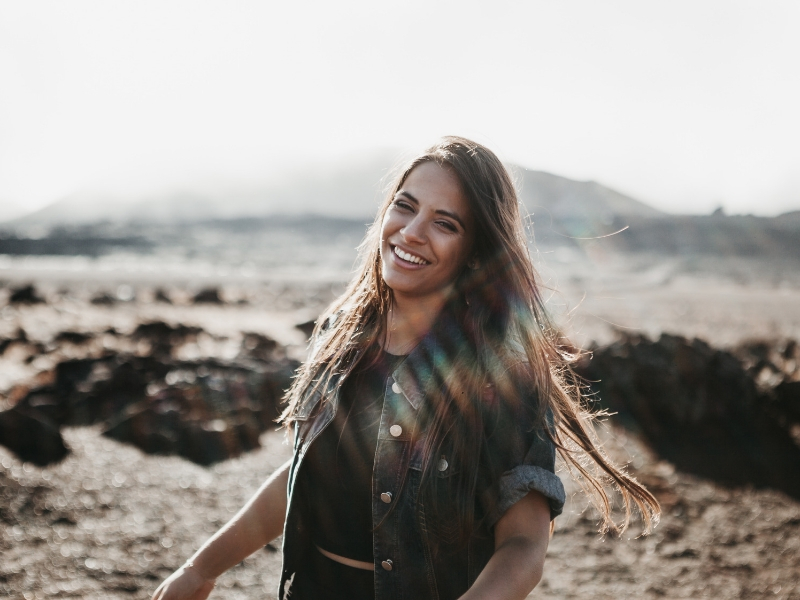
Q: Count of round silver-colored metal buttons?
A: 5